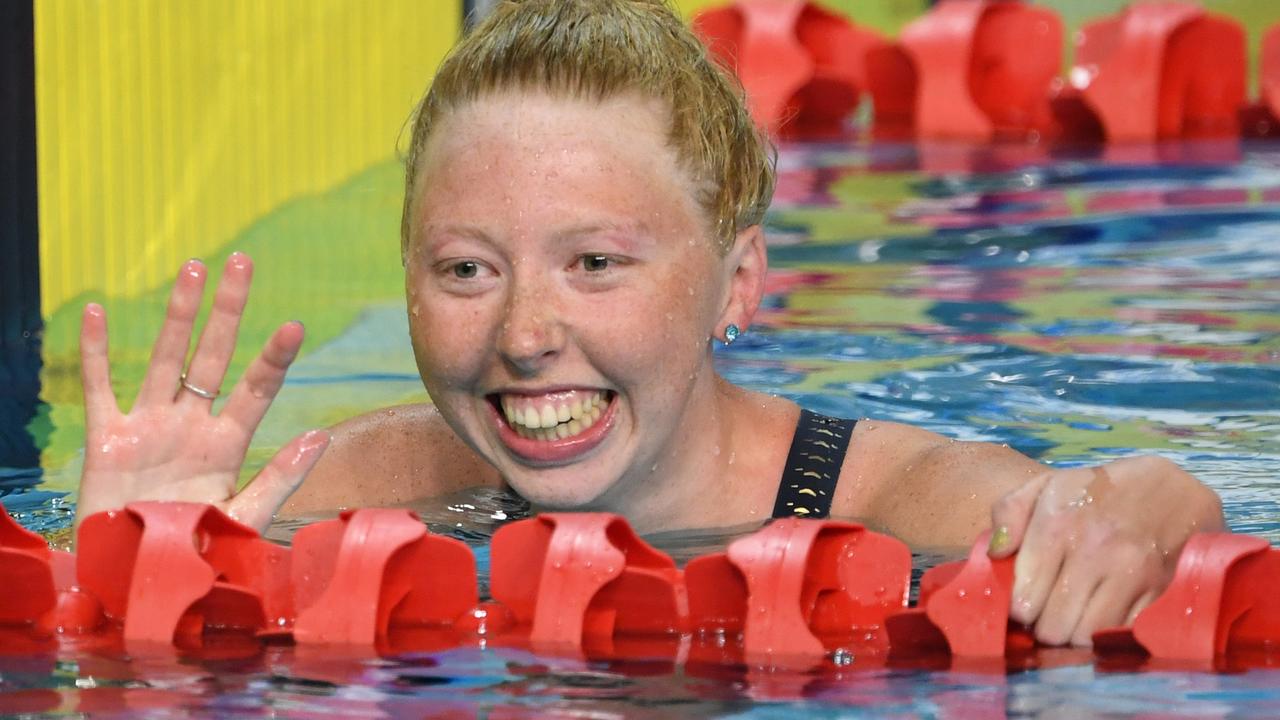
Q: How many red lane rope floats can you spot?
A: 11